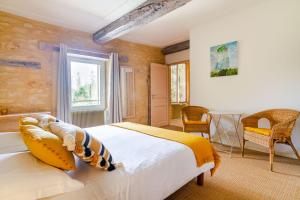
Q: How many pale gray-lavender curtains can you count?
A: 2